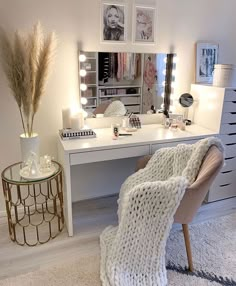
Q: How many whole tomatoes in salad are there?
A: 0